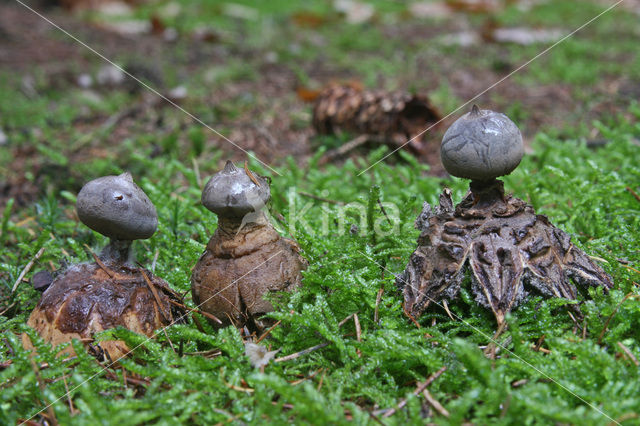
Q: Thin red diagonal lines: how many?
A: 0